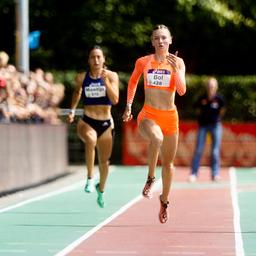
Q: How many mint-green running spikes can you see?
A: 2